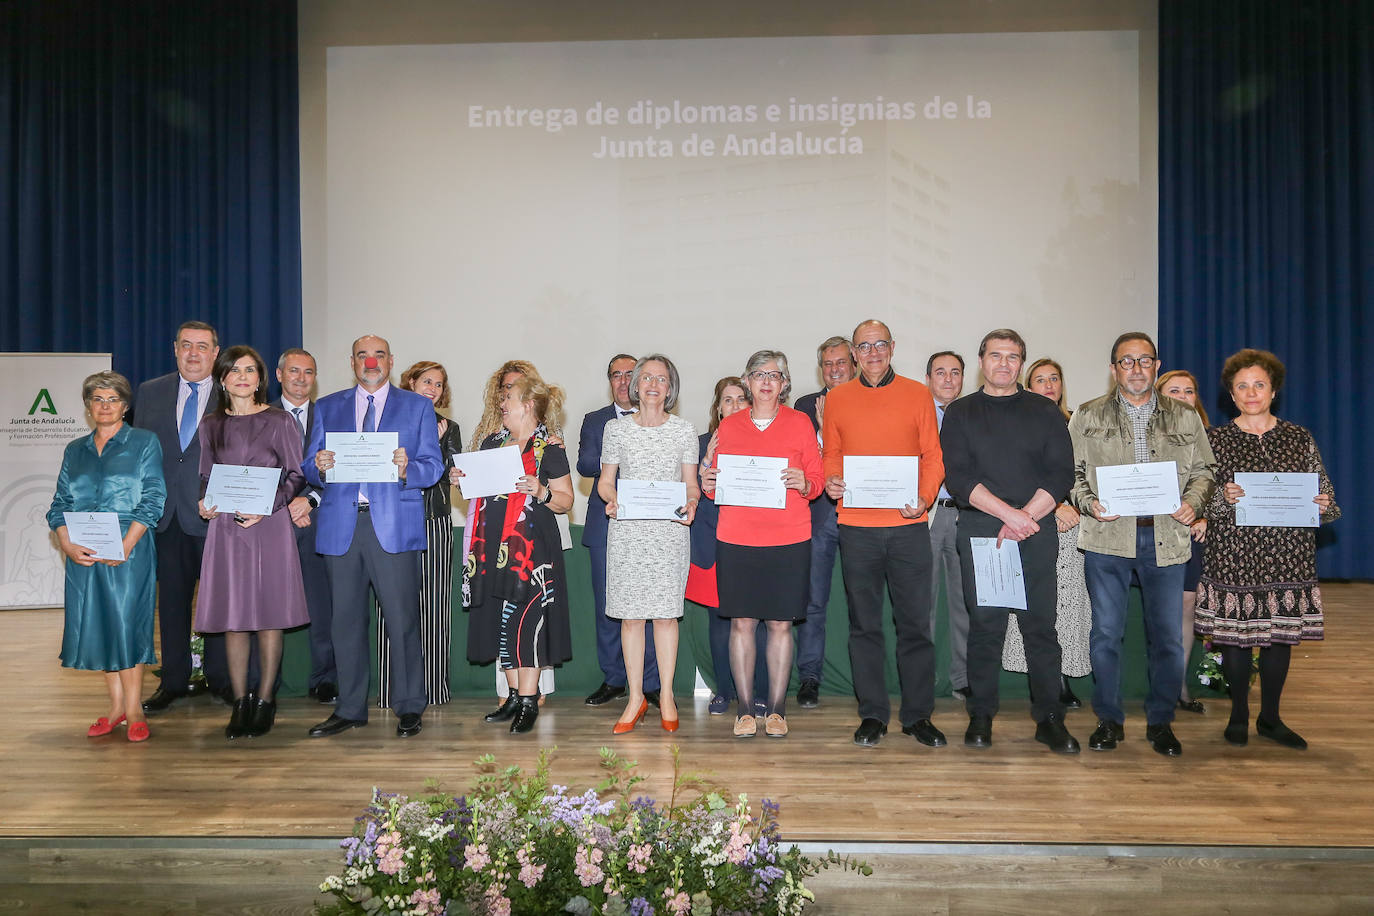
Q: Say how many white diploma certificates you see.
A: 10